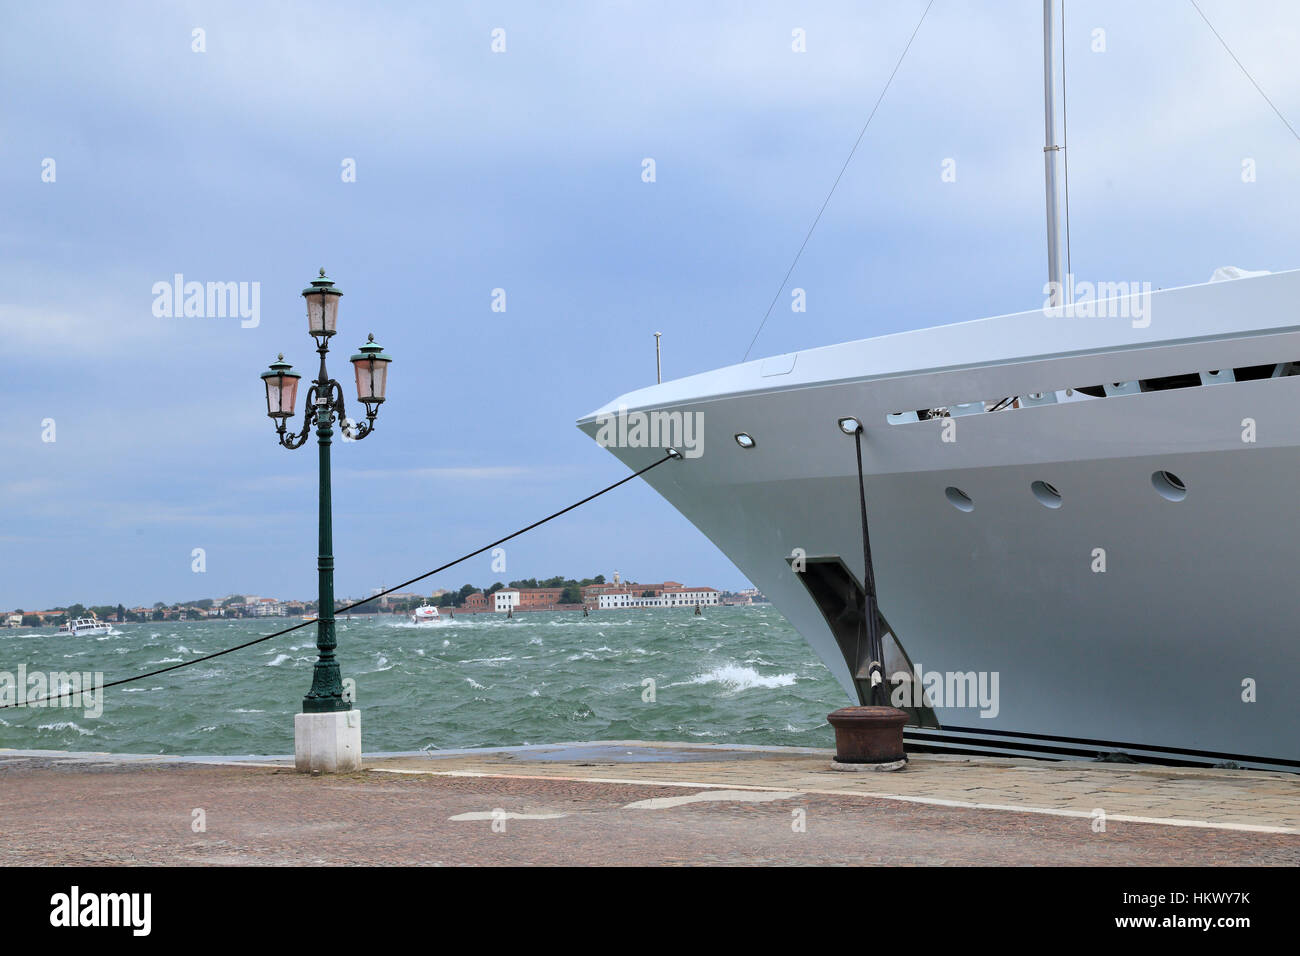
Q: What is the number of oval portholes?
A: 3